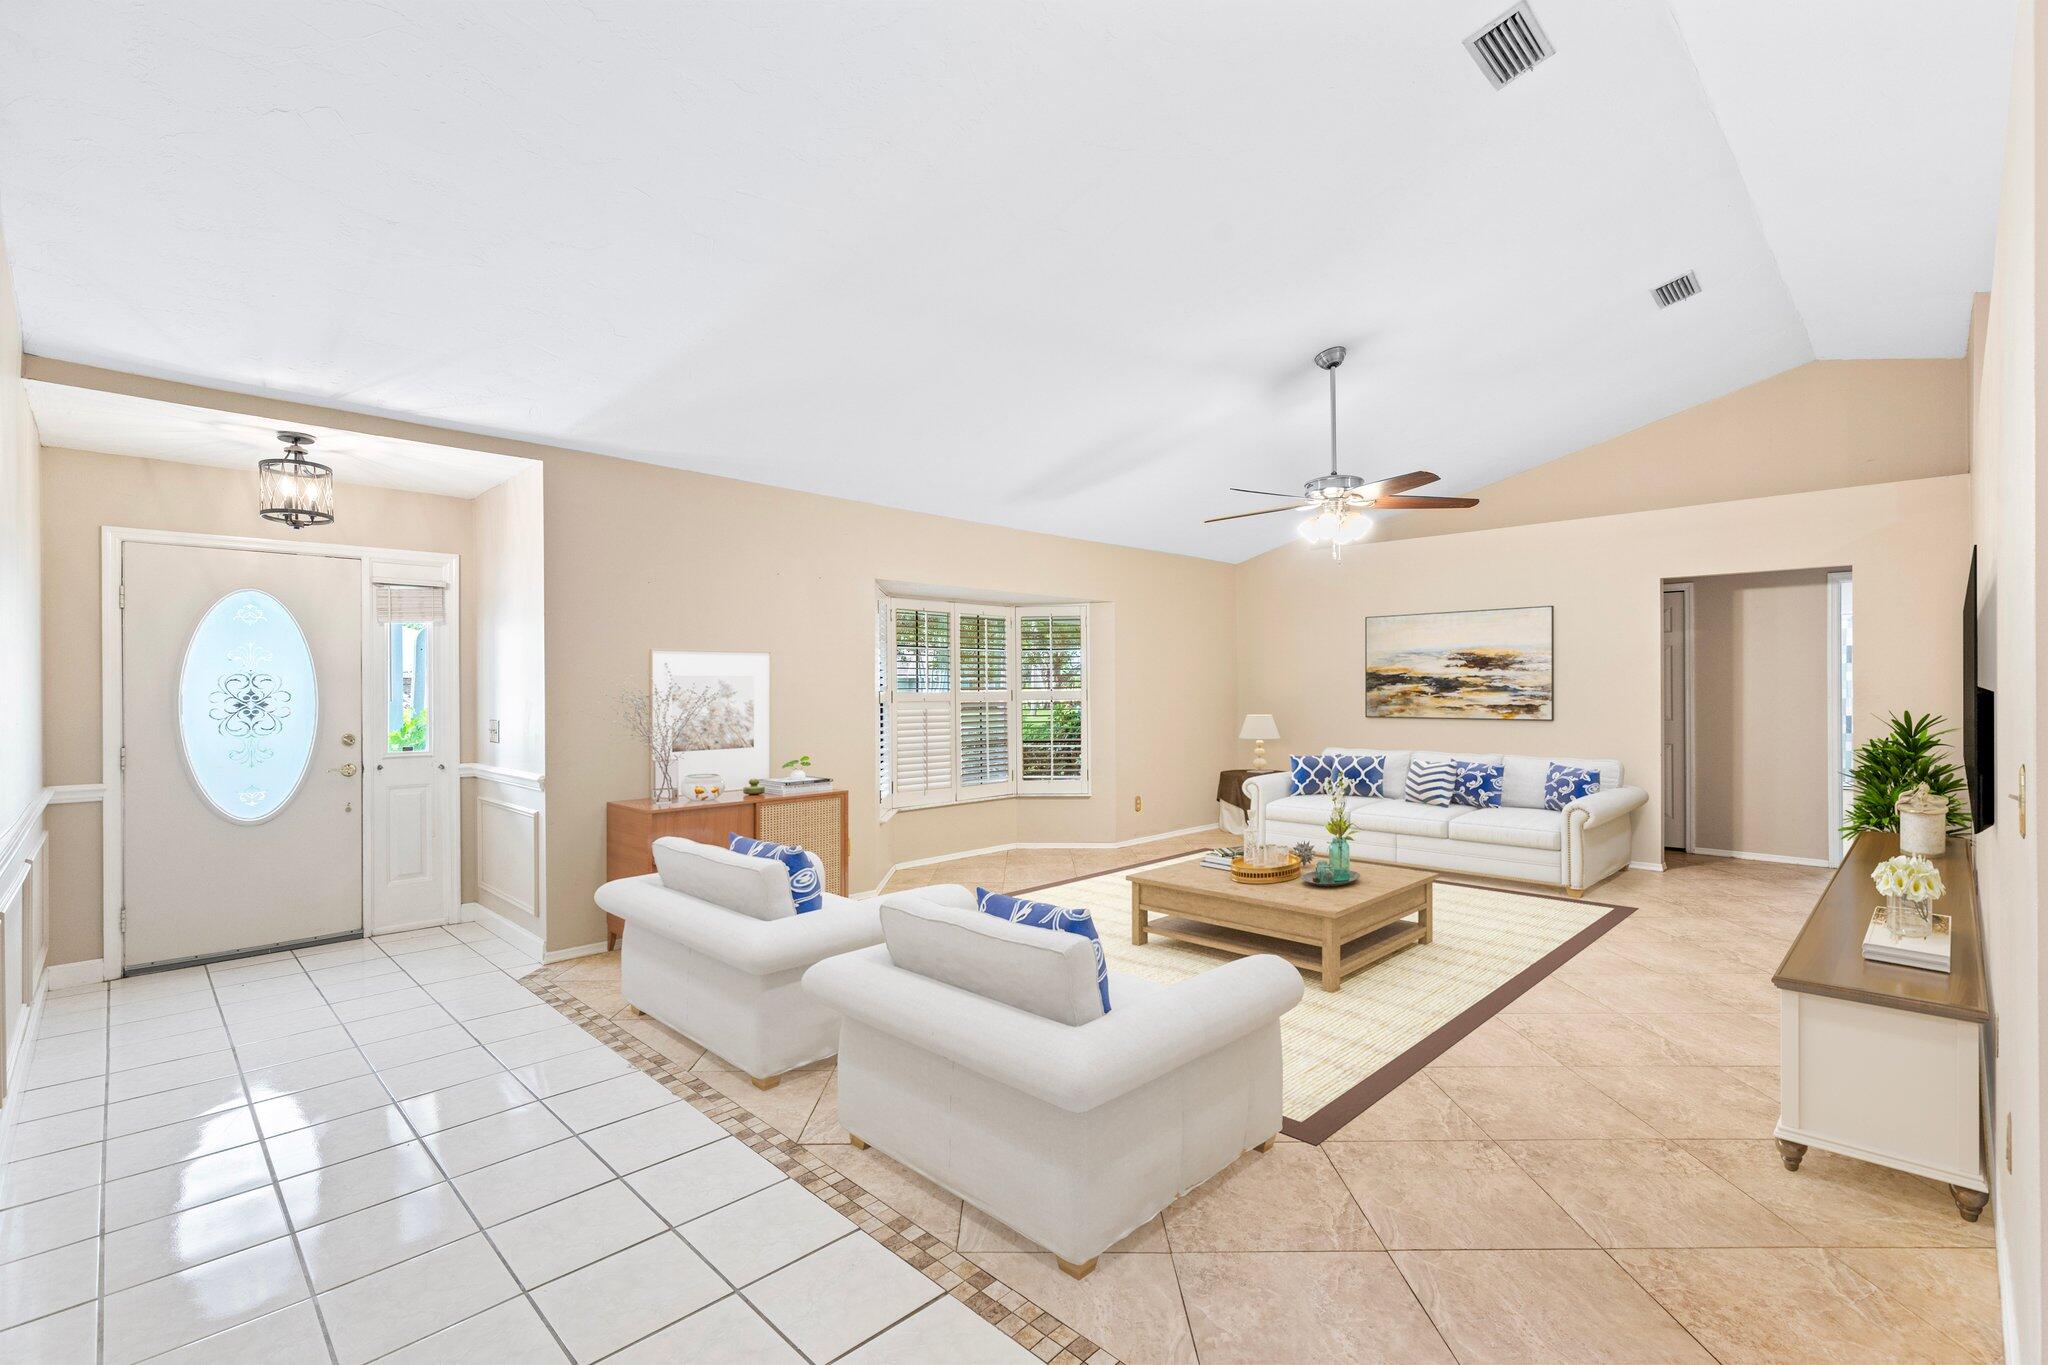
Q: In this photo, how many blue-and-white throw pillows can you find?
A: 7